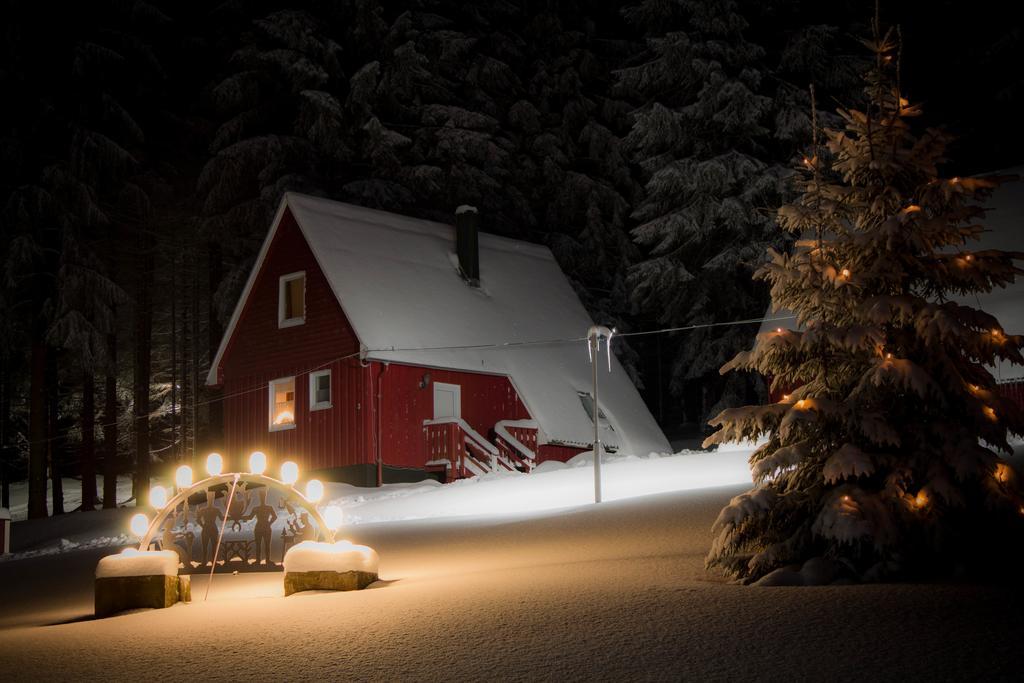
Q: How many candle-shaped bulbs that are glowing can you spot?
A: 8